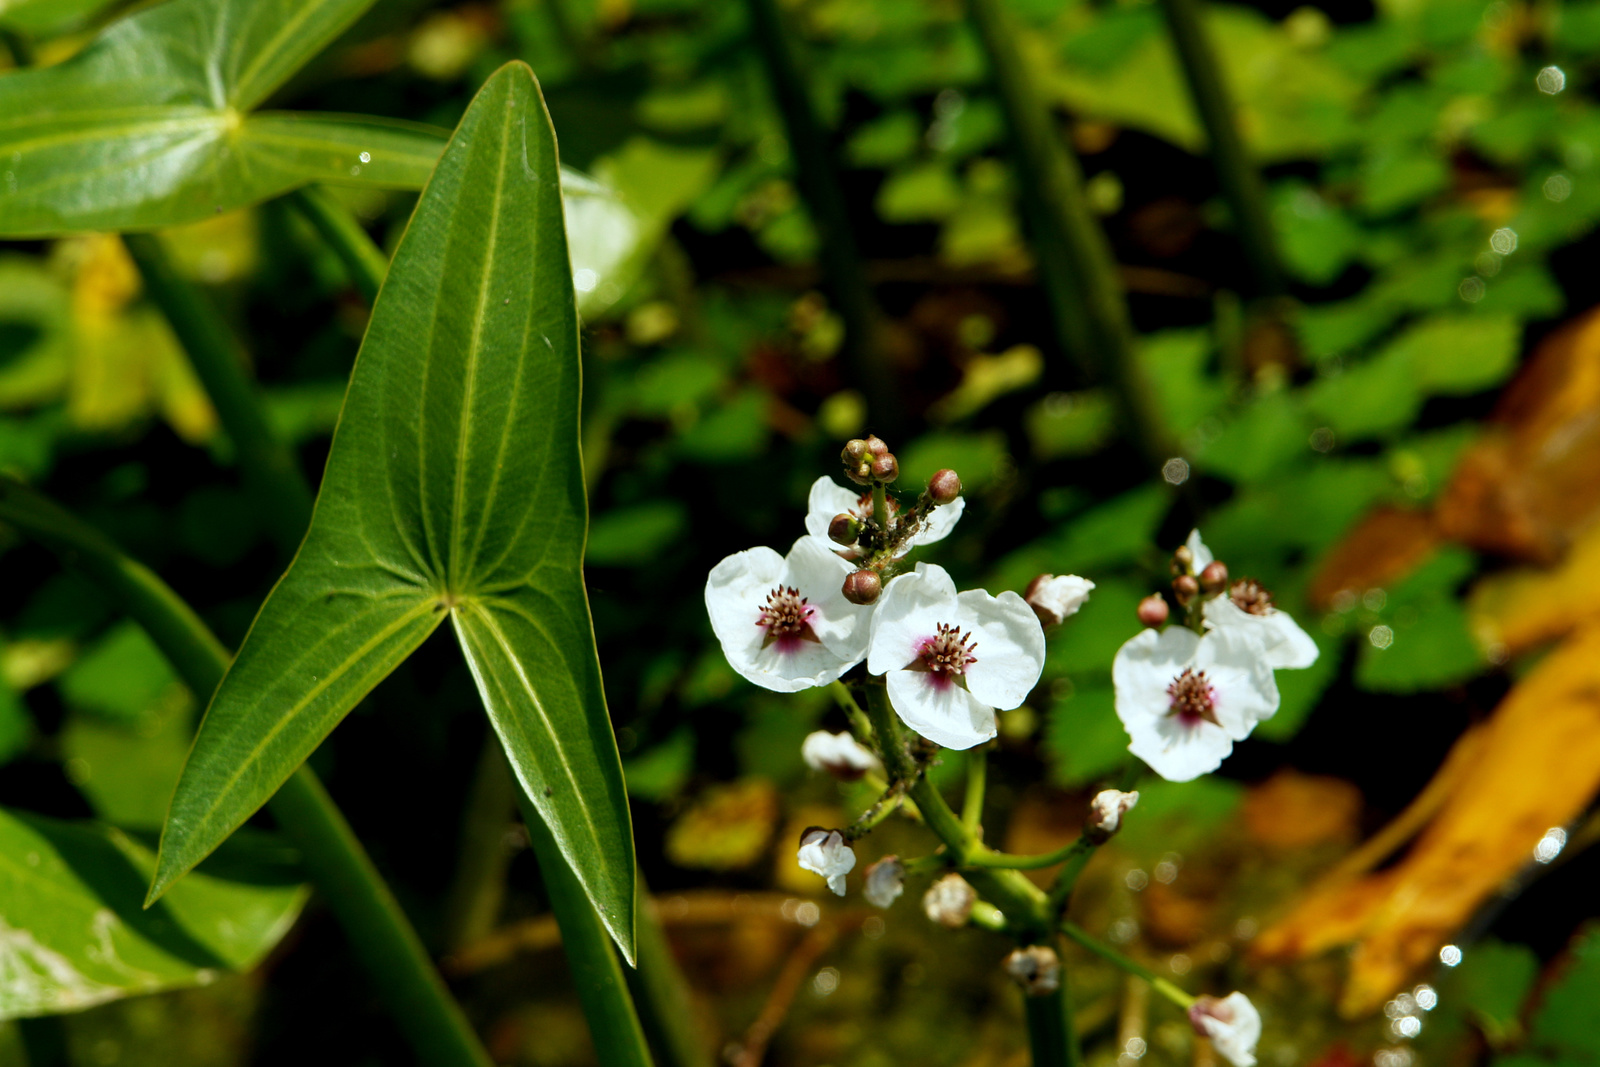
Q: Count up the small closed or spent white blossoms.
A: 8